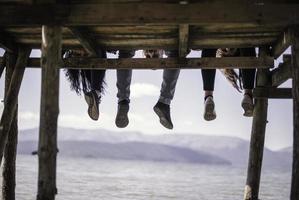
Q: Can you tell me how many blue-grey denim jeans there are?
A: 1